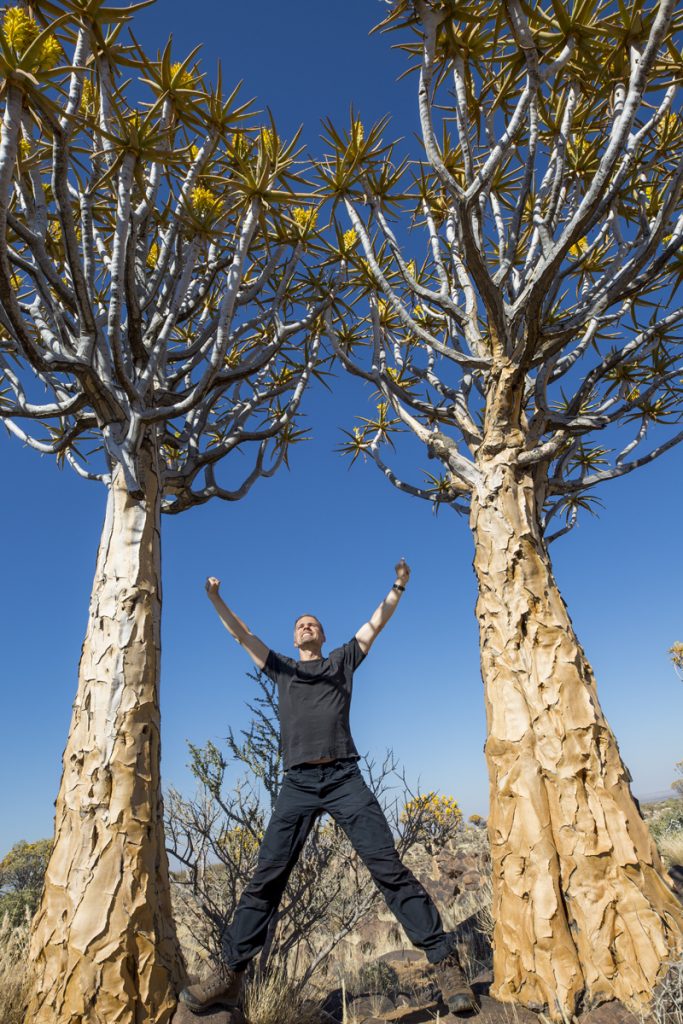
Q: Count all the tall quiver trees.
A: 2